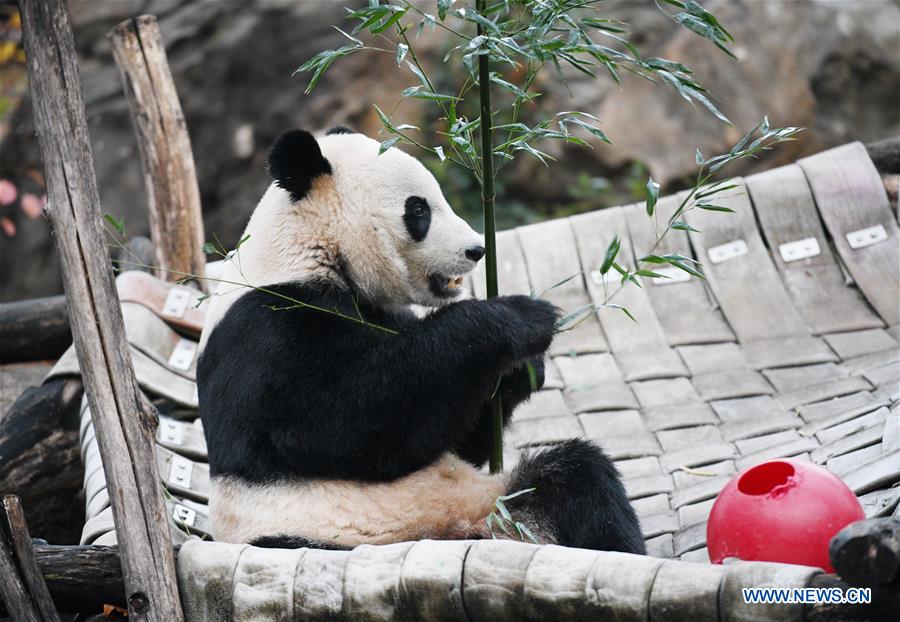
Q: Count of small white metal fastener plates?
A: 10